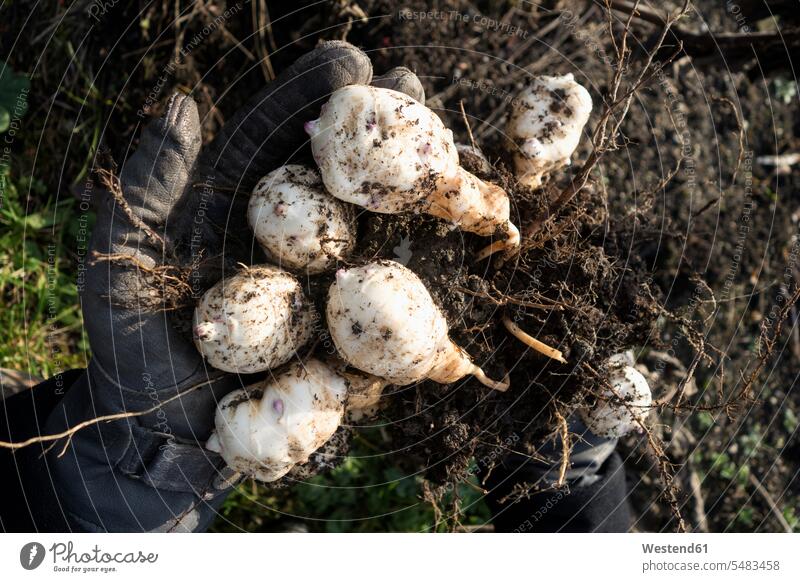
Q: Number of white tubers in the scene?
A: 7